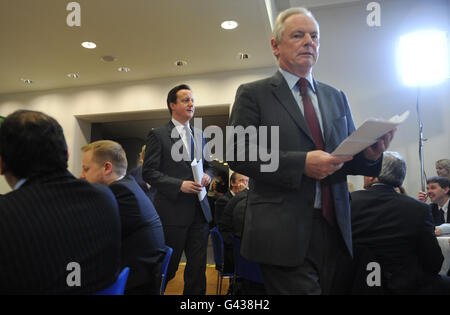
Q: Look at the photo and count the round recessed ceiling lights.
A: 7